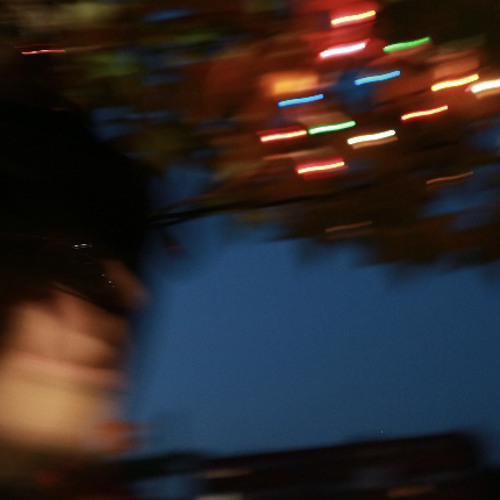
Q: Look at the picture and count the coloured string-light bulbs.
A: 12